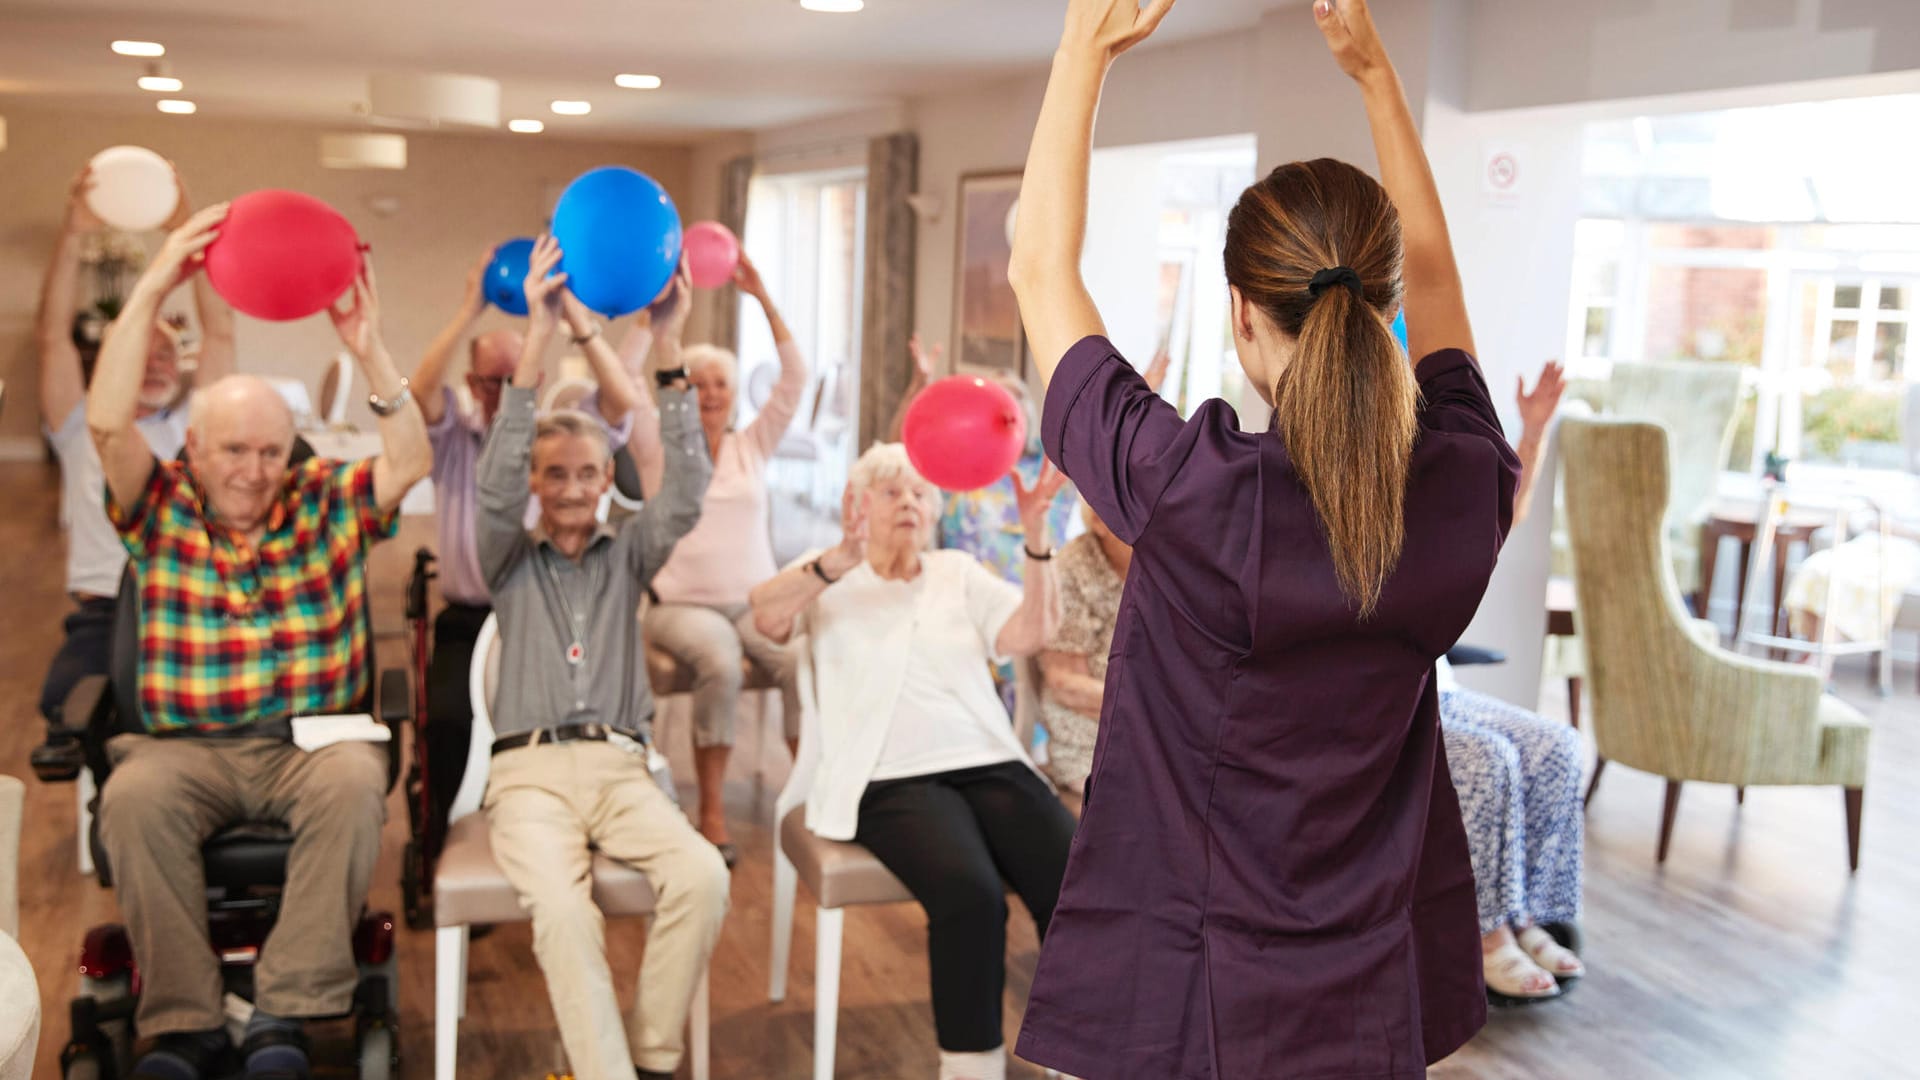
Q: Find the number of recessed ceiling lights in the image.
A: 7